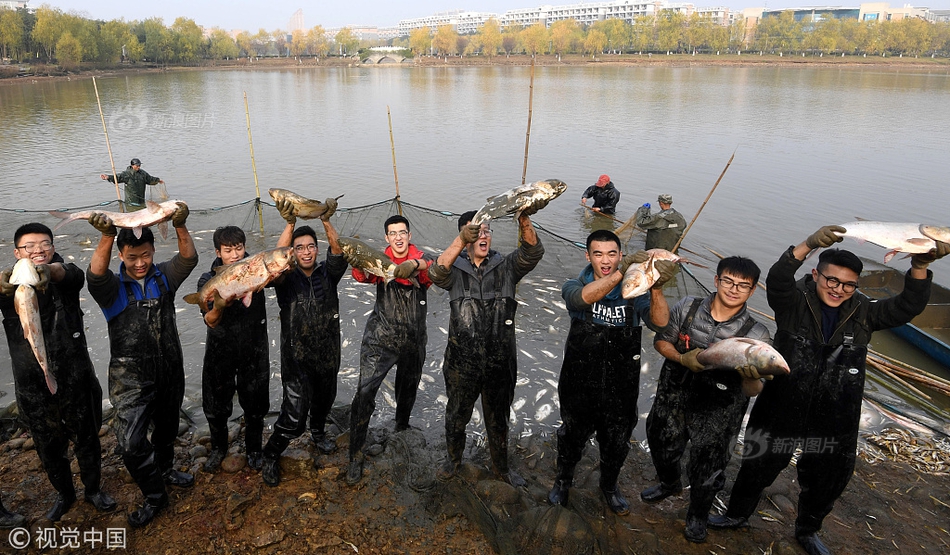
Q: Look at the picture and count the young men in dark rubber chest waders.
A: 9